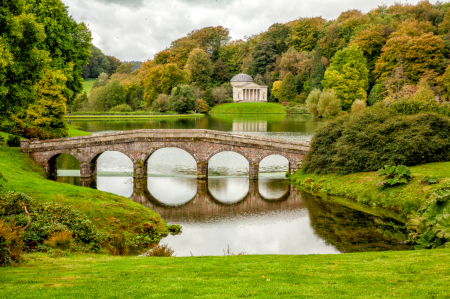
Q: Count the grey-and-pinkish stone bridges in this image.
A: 1